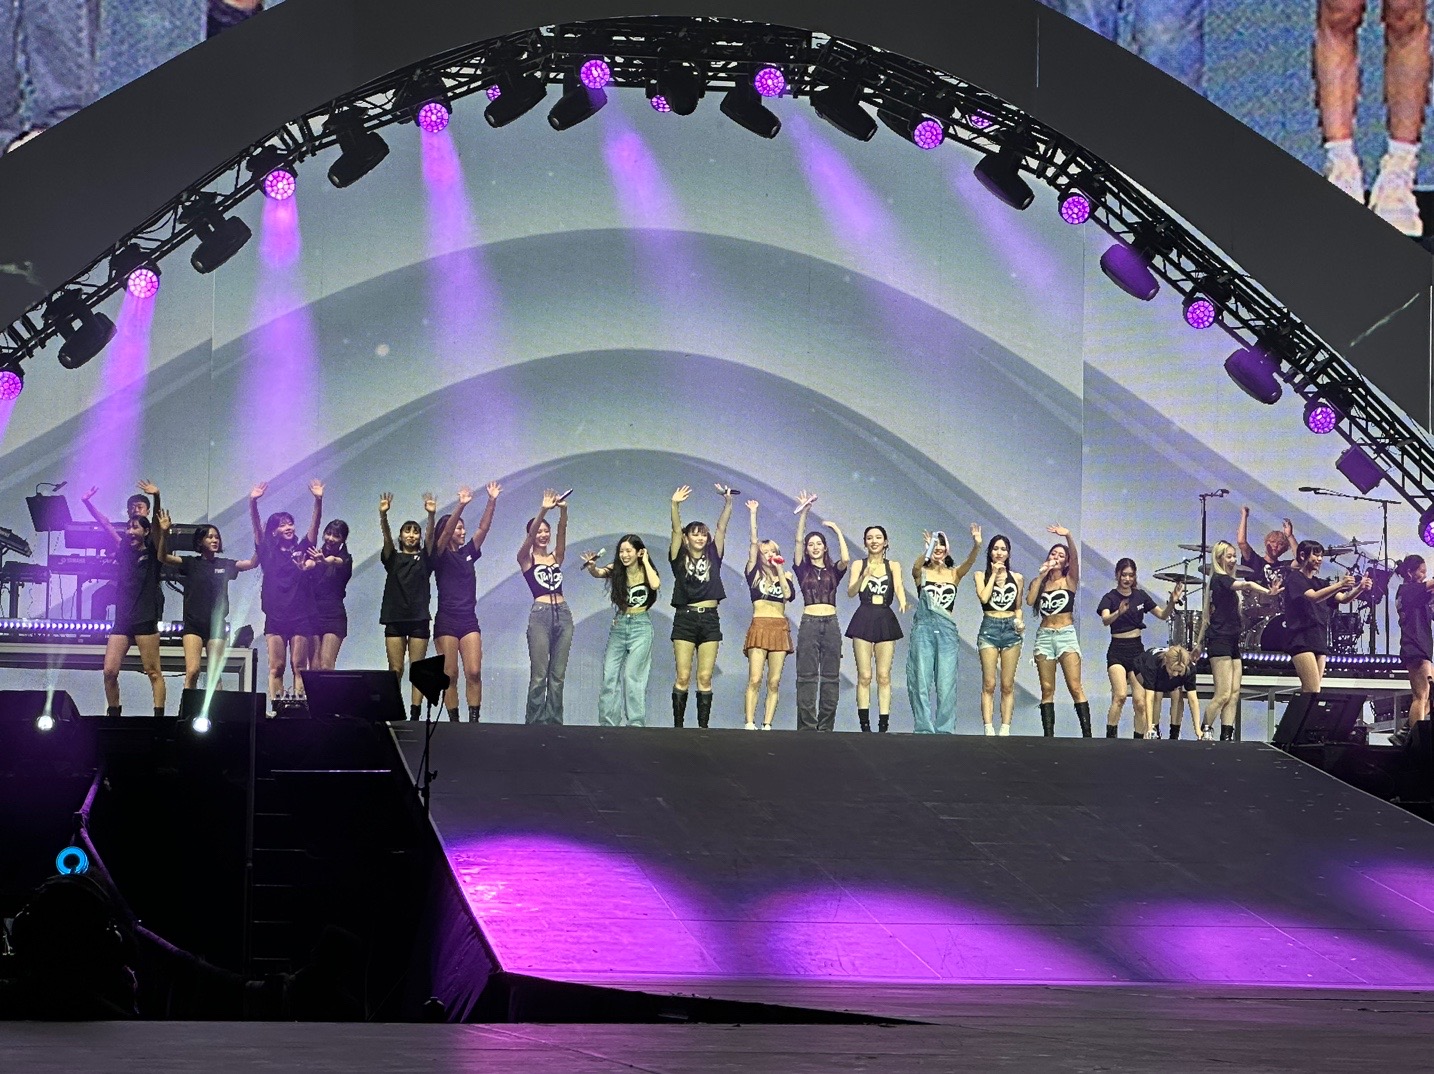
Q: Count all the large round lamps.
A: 11